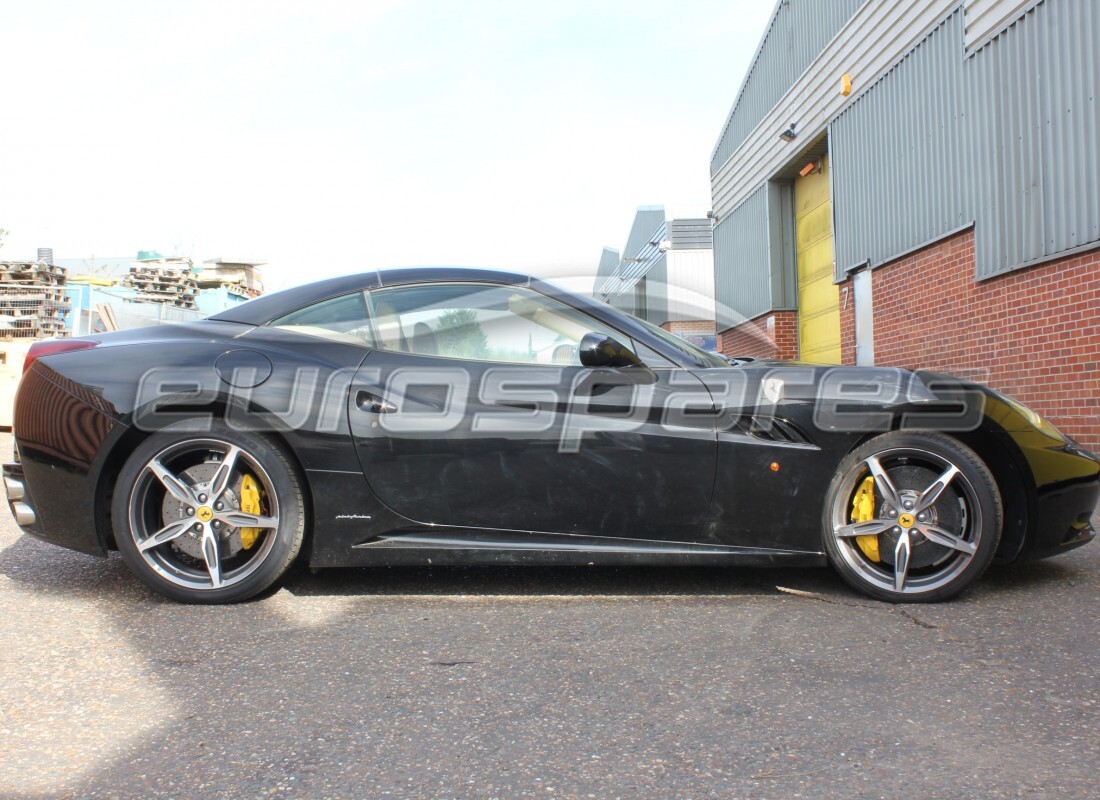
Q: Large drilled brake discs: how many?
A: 2